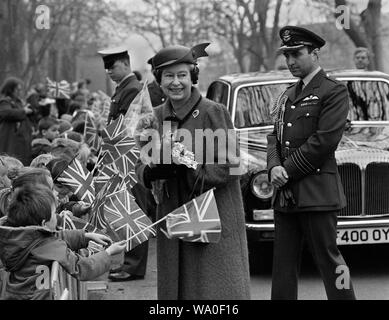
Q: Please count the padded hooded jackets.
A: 1